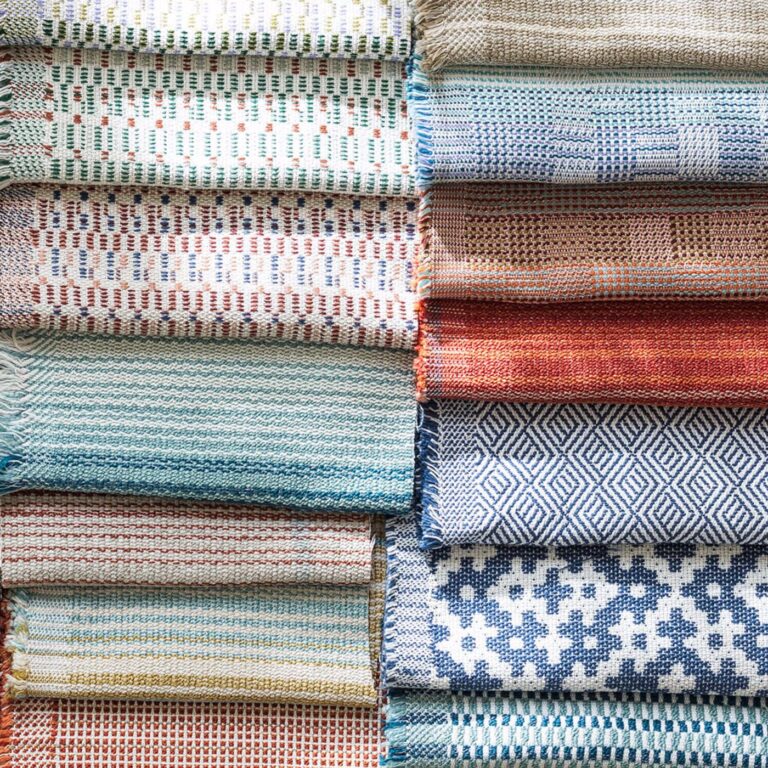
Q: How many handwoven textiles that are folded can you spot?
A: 14